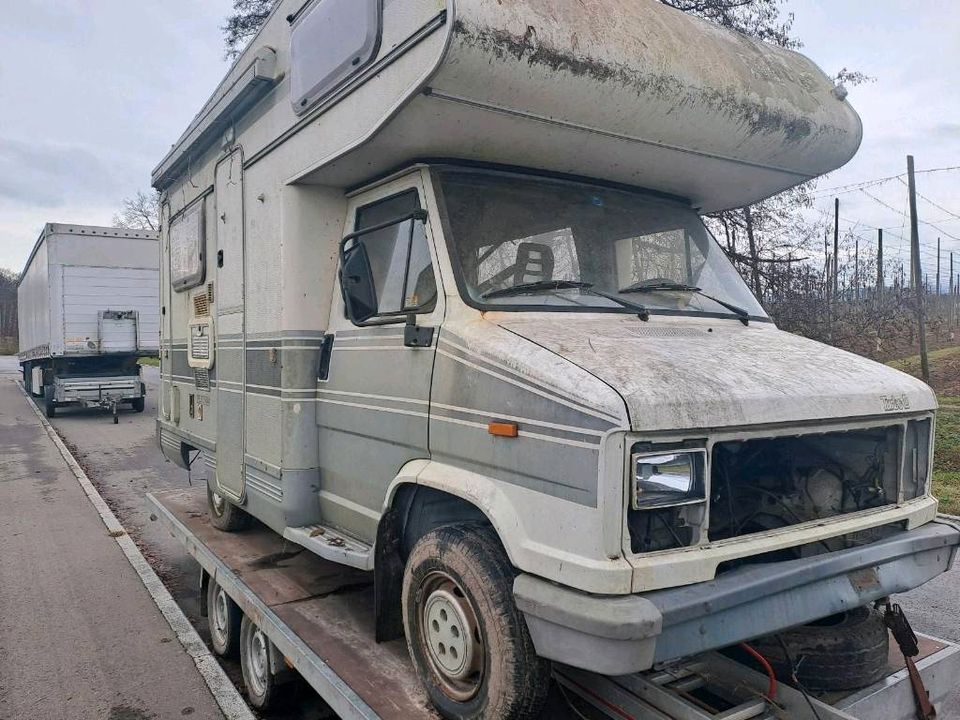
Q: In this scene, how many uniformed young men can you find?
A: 0